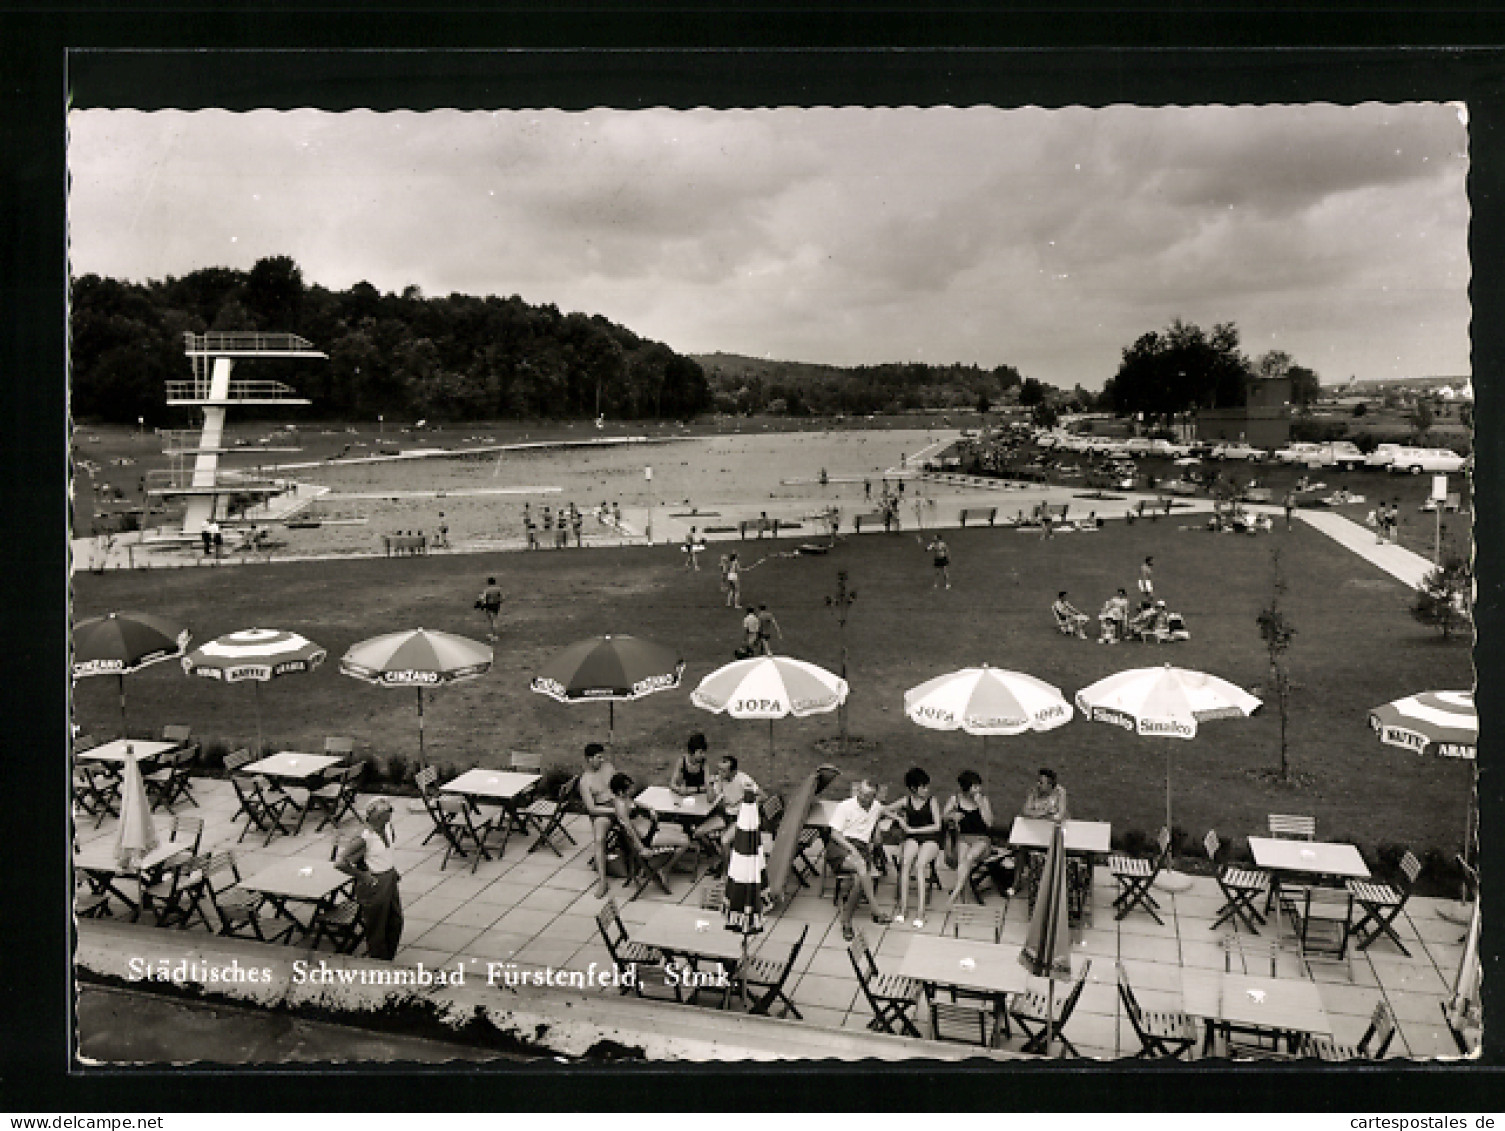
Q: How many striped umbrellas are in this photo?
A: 3